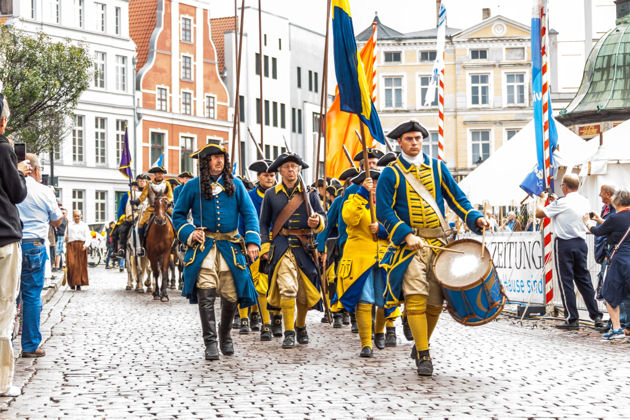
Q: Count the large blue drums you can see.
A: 1